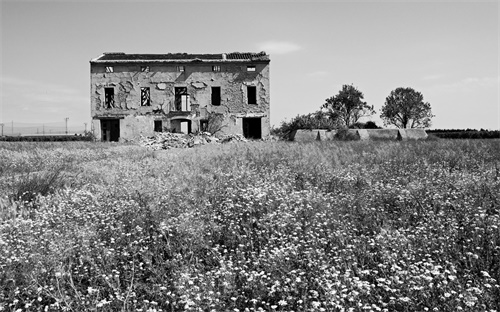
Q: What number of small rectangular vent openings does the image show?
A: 5